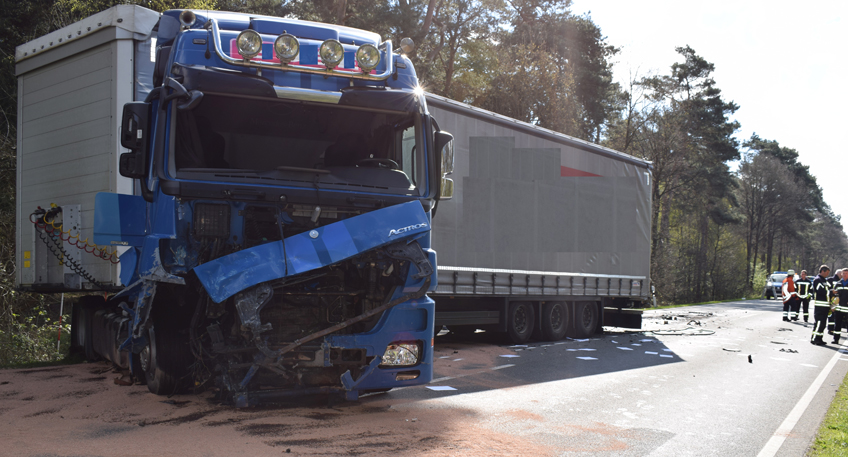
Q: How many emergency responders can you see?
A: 5